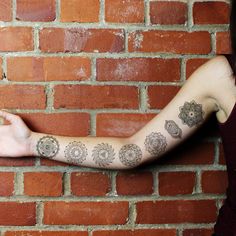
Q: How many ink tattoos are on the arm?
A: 7